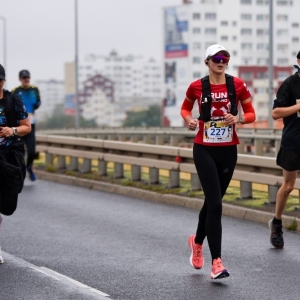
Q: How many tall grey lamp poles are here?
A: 3